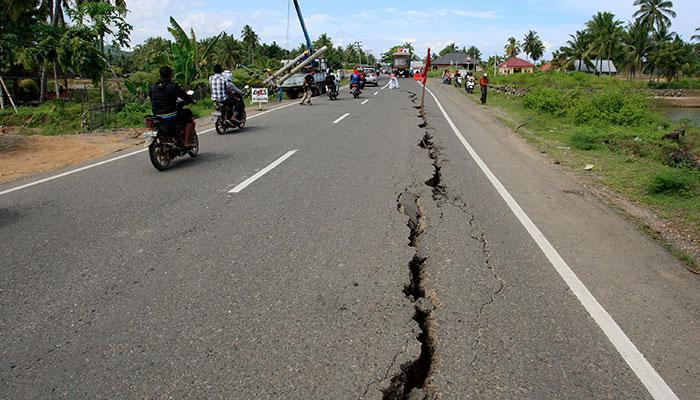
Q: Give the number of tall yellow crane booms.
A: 0